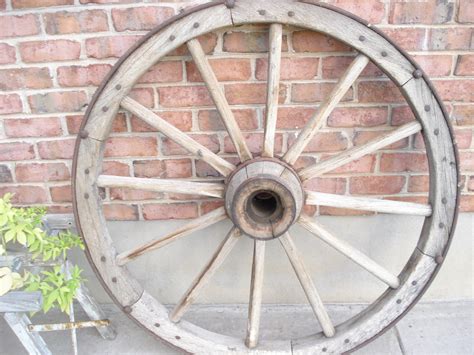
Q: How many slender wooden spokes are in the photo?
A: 12